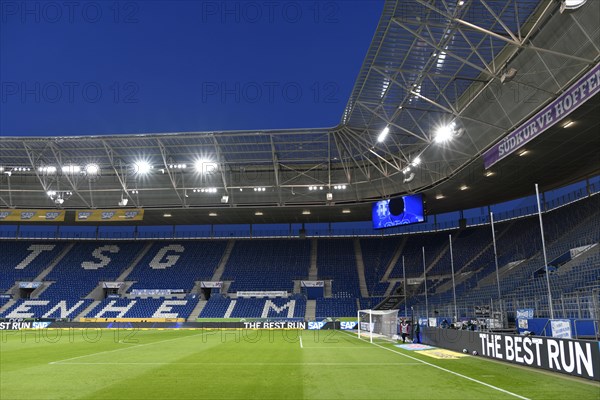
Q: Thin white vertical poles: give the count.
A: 5